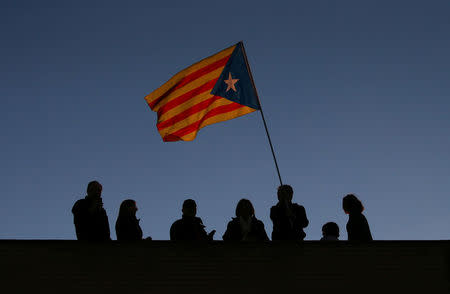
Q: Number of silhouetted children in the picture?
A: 1